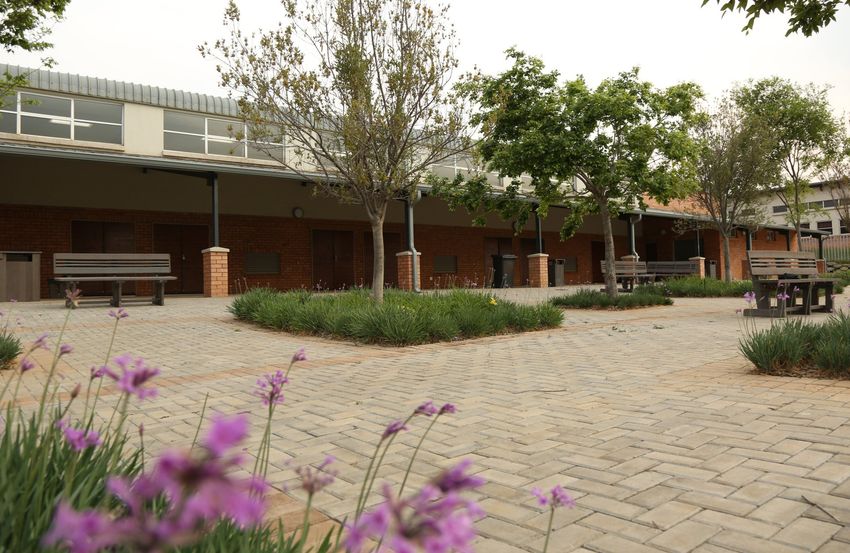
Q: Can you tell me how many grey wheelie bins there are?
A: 1